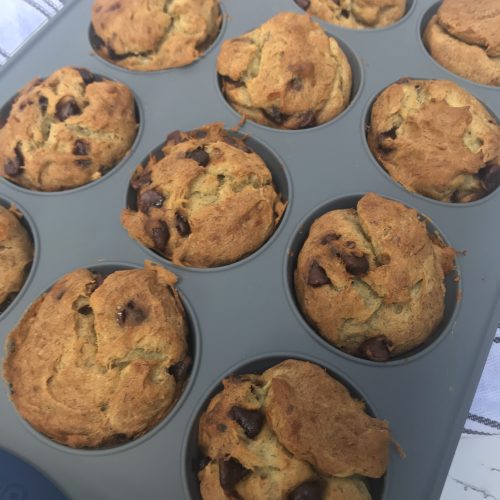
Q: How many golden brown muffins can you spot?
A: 11